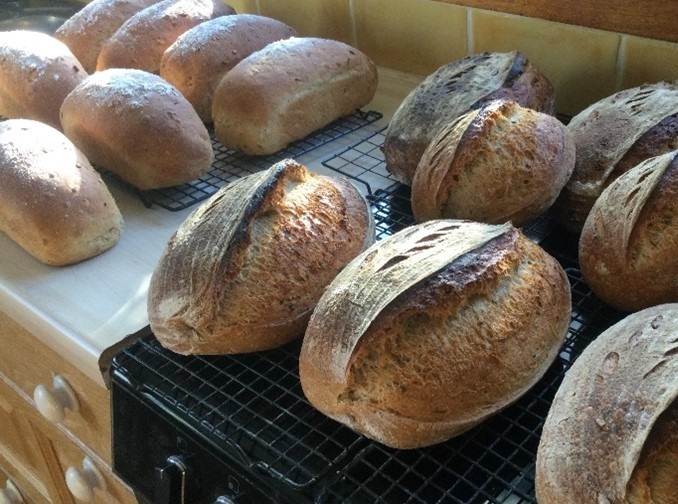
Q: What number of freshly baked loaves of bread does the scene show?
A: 14